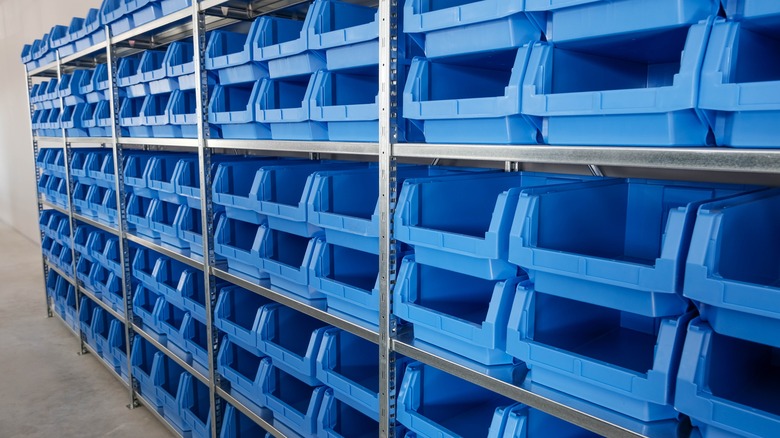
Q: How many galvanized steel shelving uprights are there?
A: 5